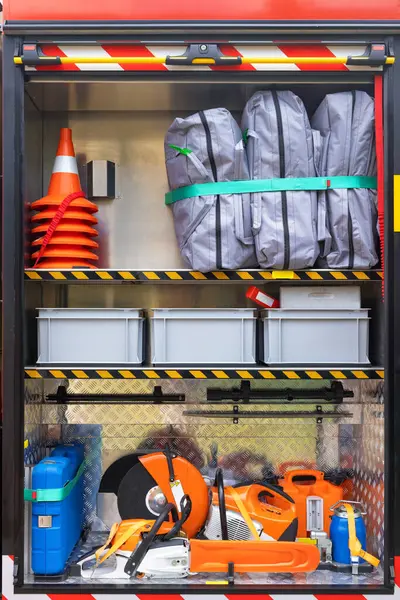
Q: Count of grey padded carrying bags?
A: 3